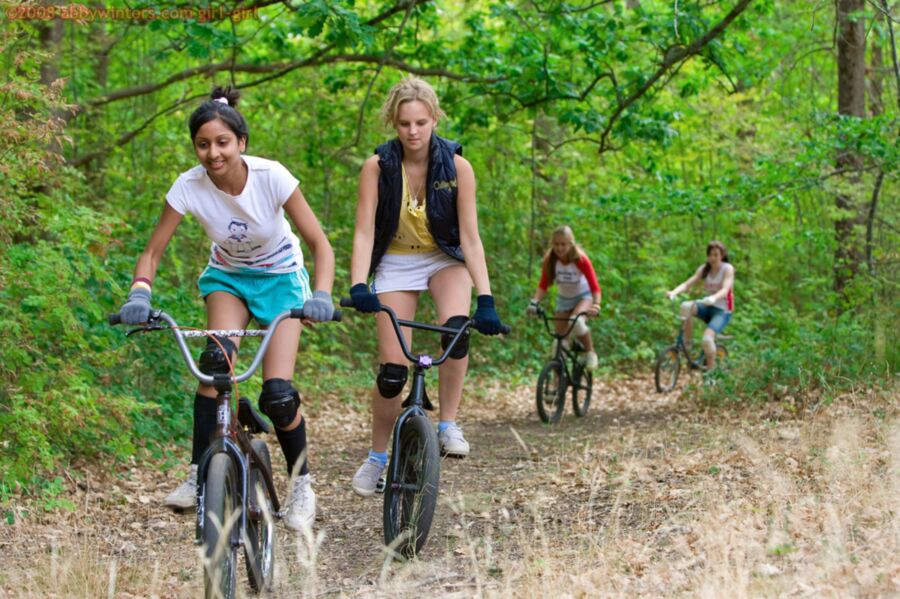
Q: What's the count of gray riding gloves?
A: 2